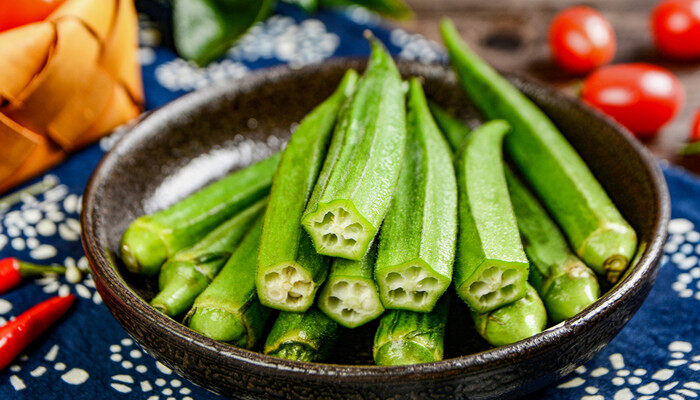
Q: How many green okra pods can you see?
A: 13